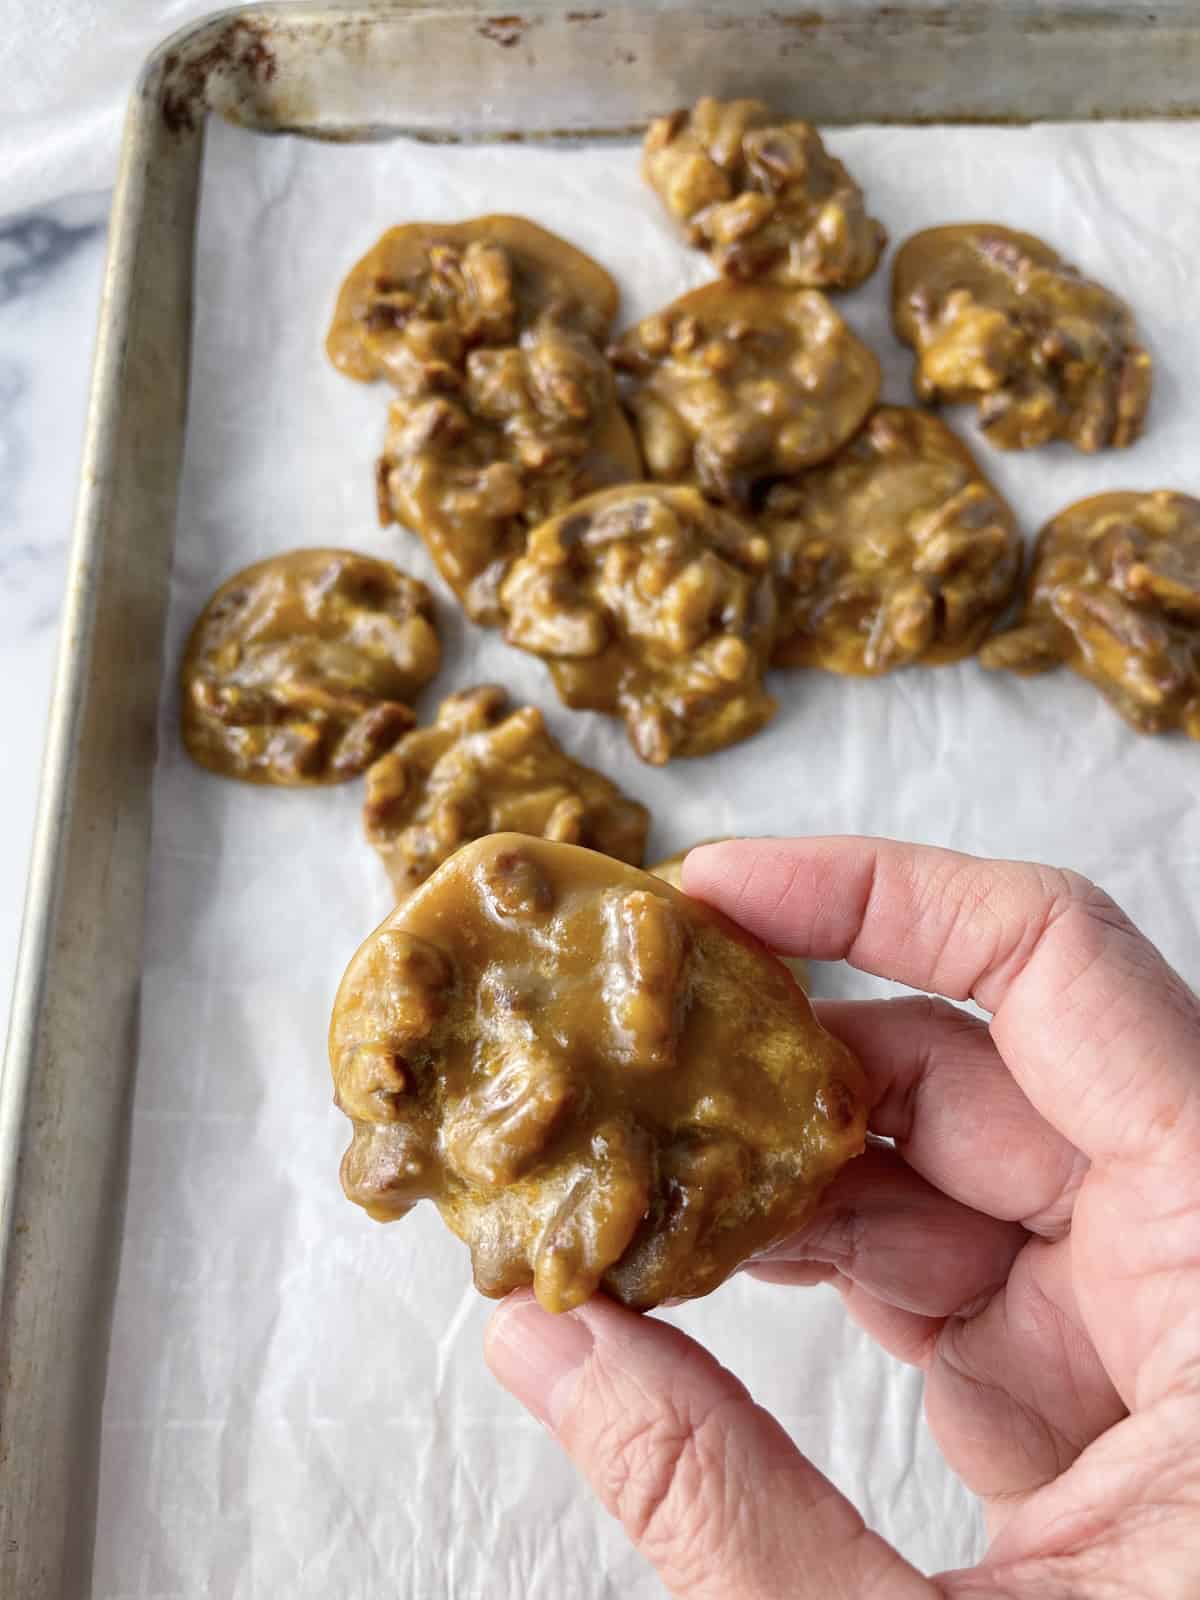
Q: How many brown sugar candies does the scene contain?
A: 12